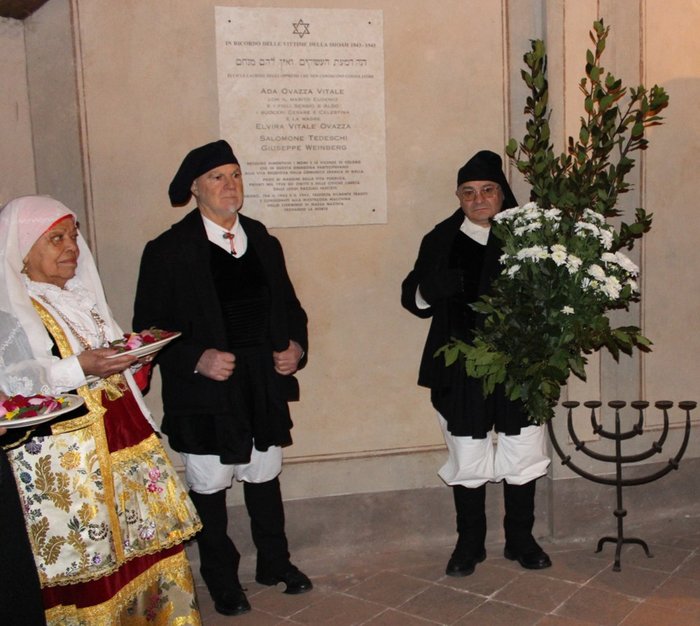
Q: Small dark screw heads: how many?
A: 3